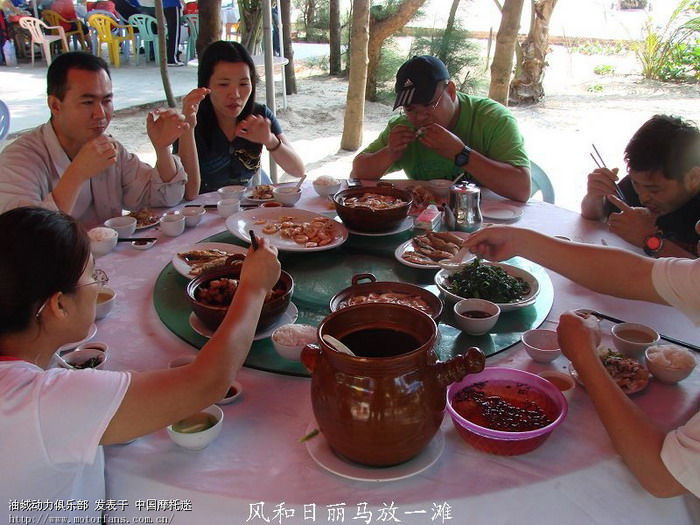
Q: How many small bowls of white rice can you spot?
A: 4